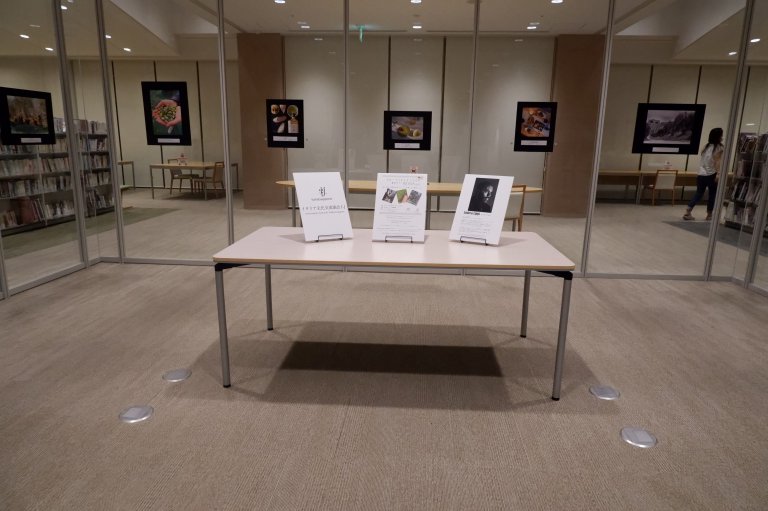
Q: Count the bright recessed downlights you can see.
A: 13